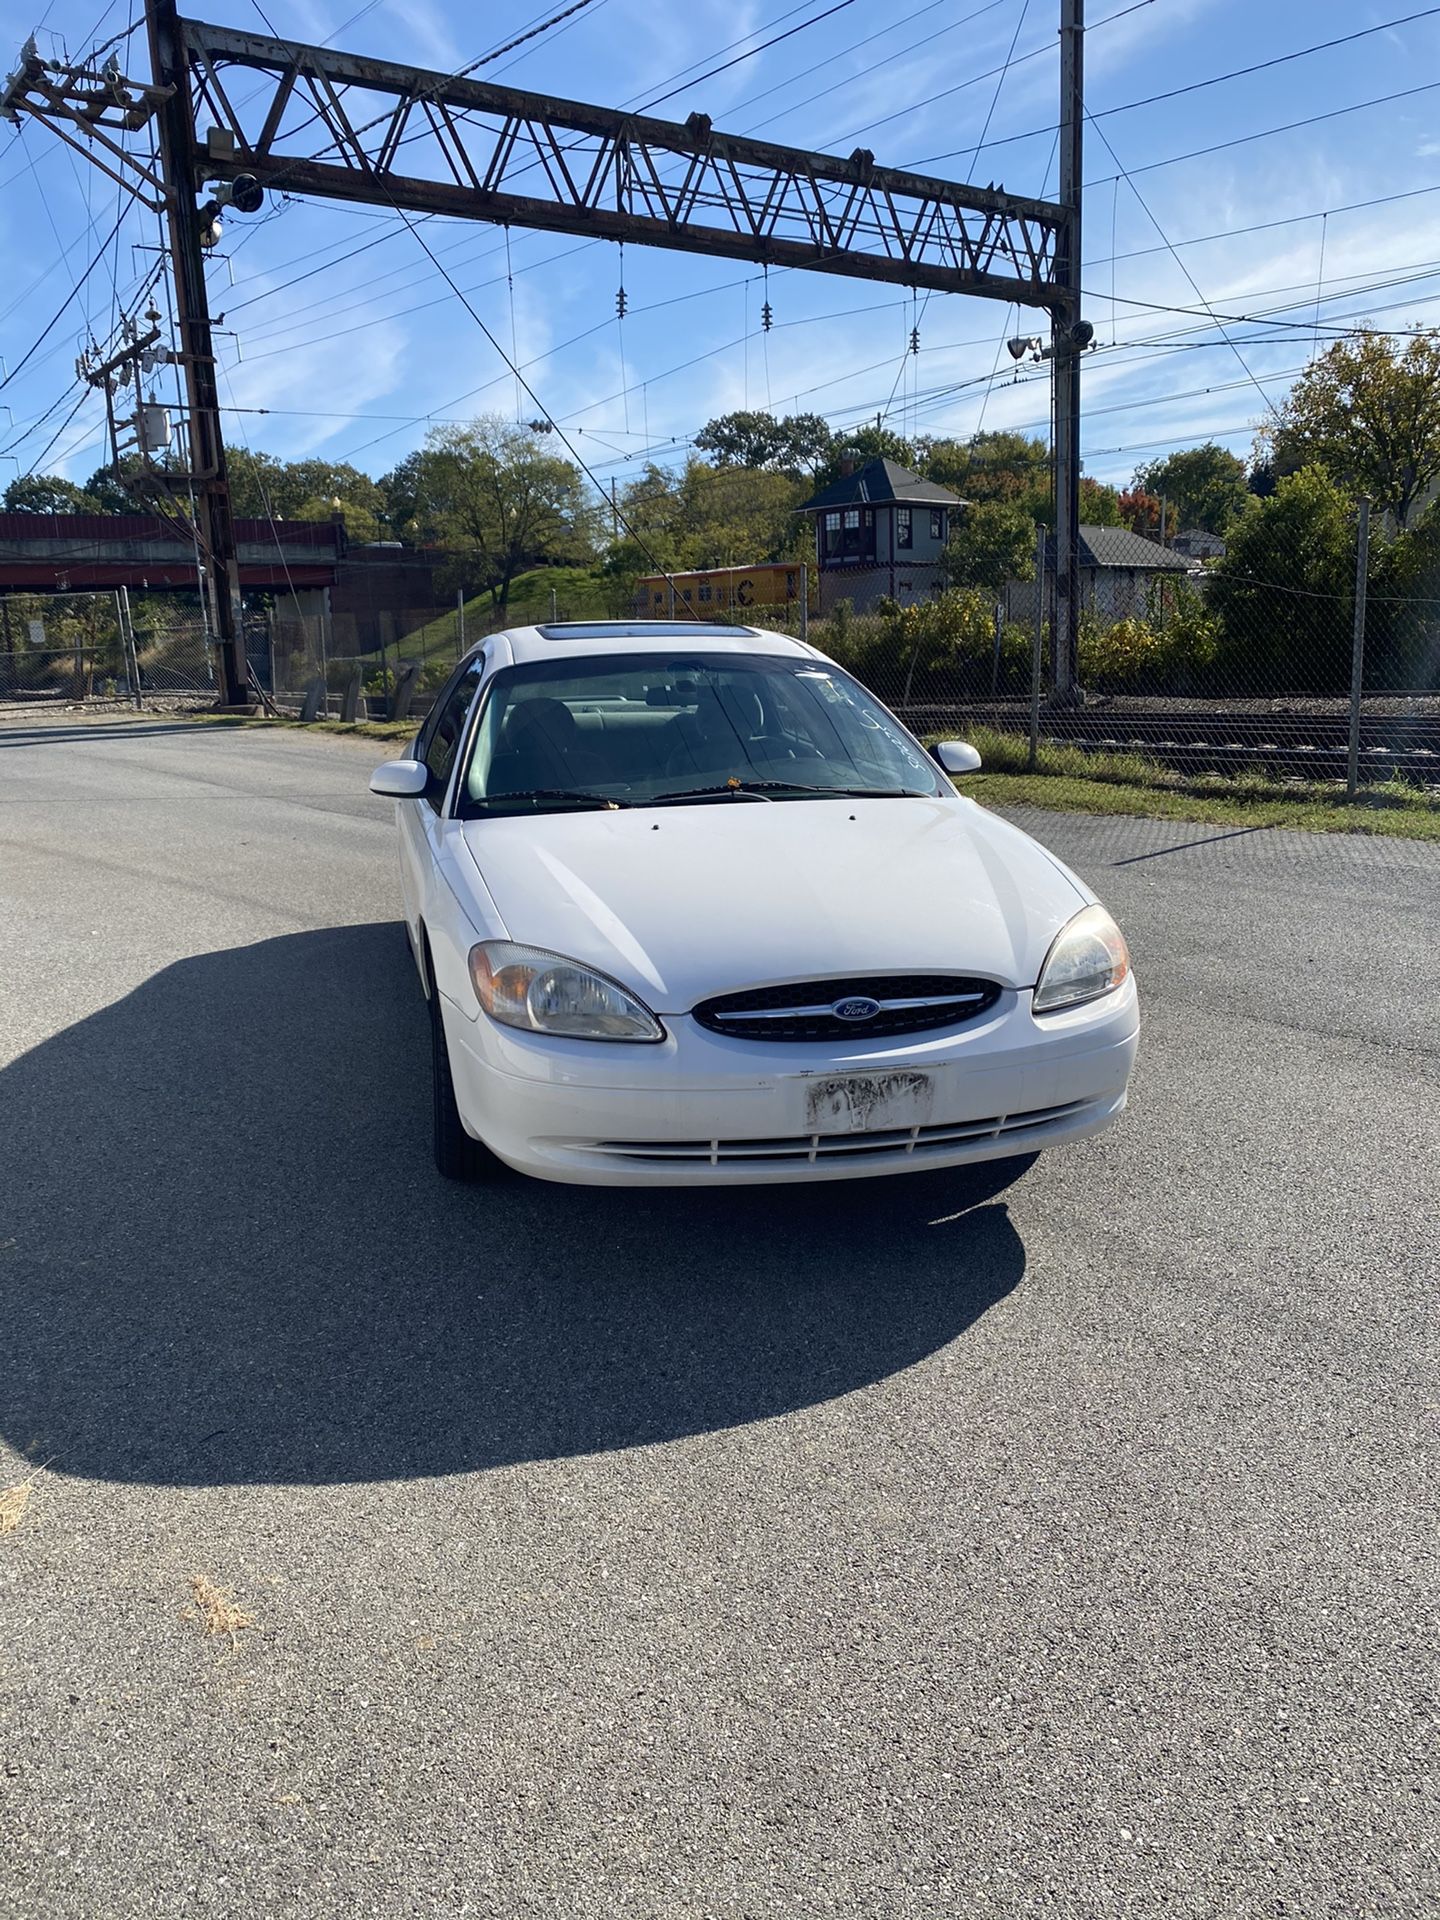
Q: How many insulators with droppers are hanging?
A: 3